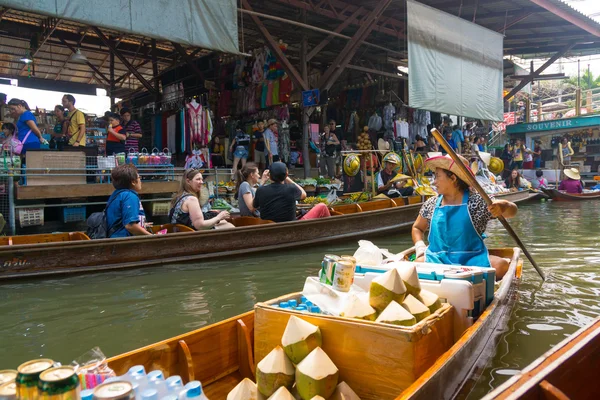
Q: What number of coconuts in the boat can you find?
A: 13